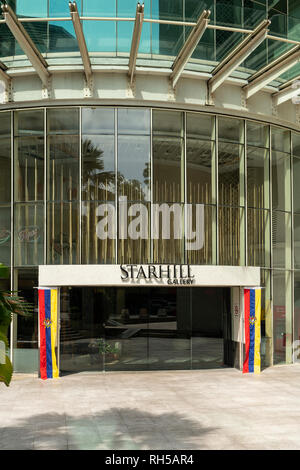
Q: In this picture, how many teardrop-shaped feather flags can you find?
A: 0